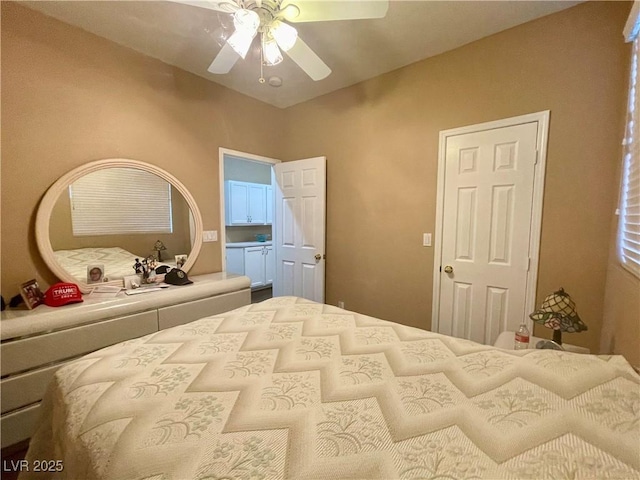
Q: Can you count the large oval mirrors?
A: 1